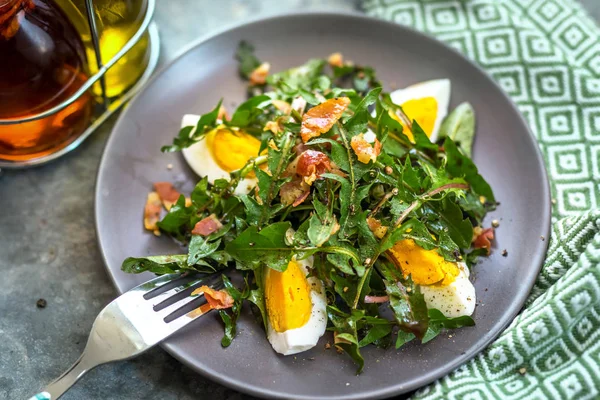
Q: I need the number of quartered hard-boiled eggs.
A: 4